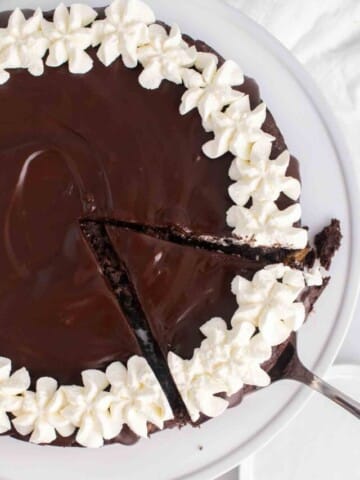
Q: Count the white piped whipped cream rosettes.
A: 15